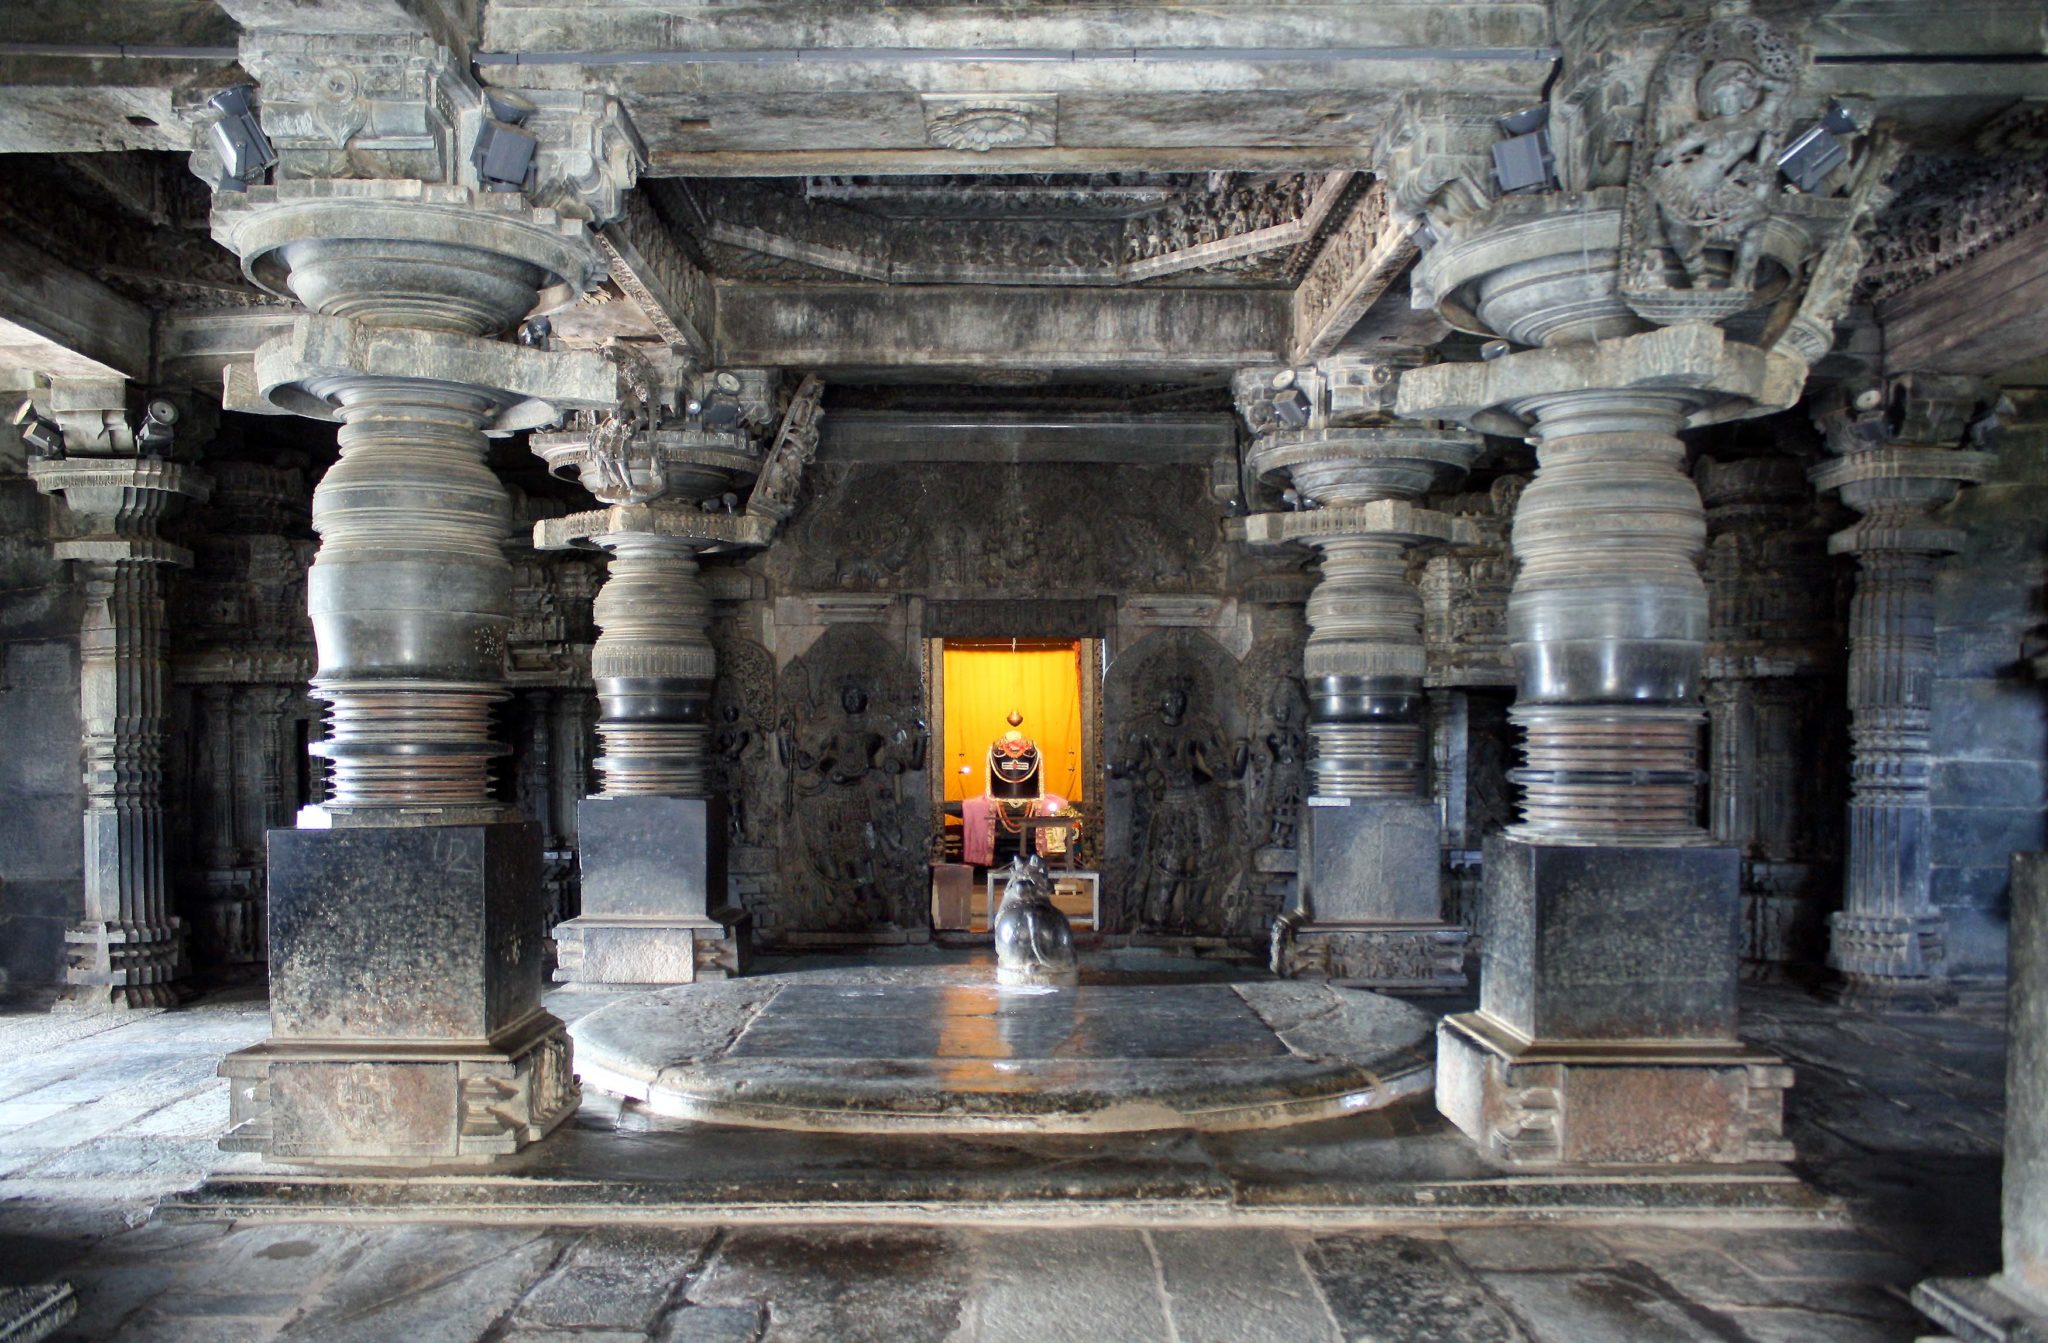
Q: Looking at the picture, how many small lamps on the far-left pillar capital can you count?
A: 2